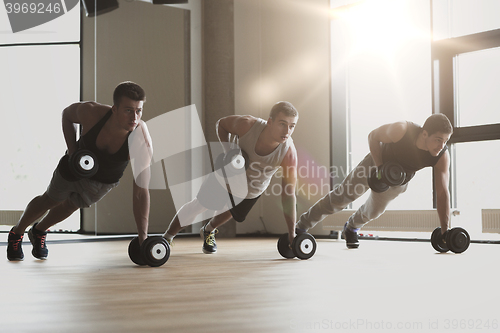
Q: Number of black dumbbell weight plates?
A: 12